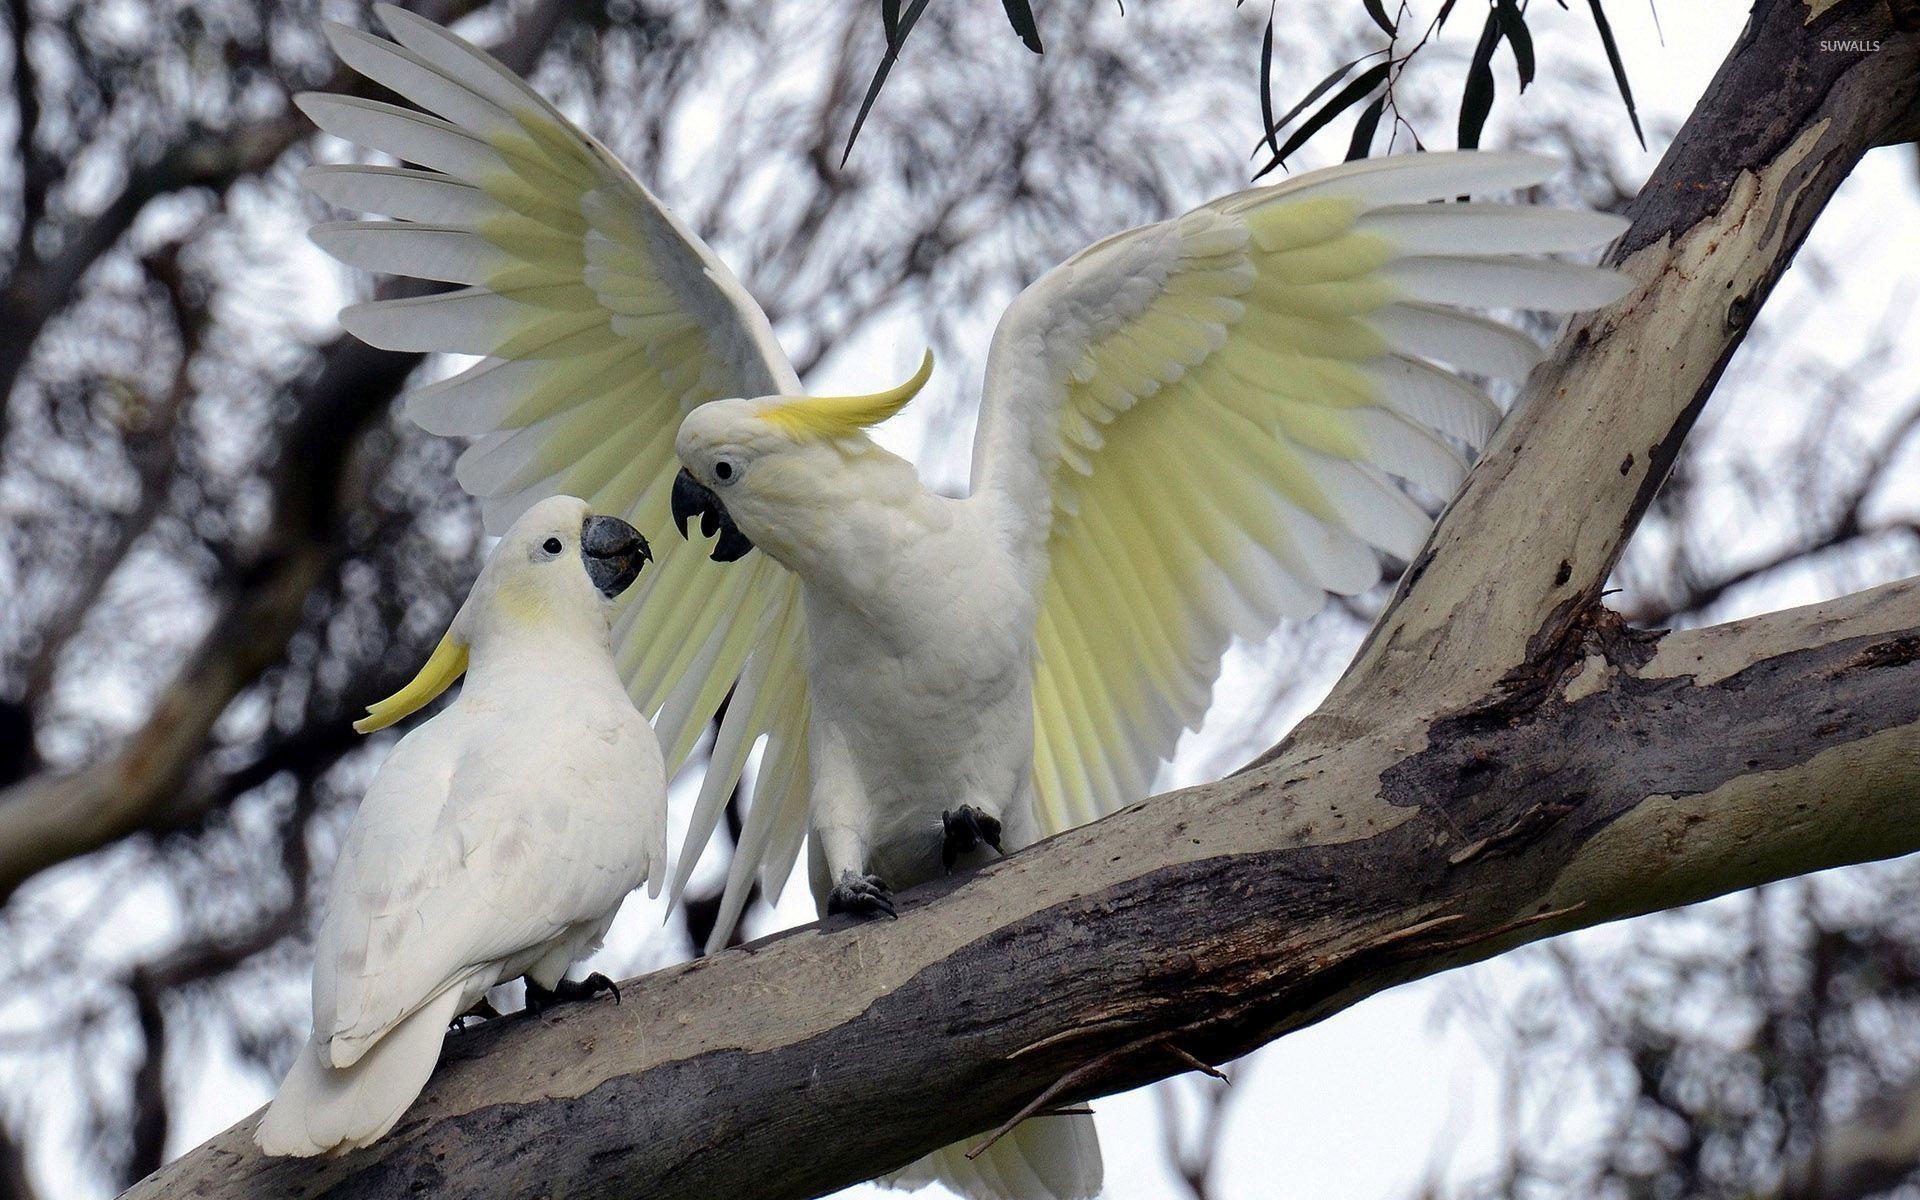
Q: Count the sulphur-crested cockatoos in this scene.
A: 2